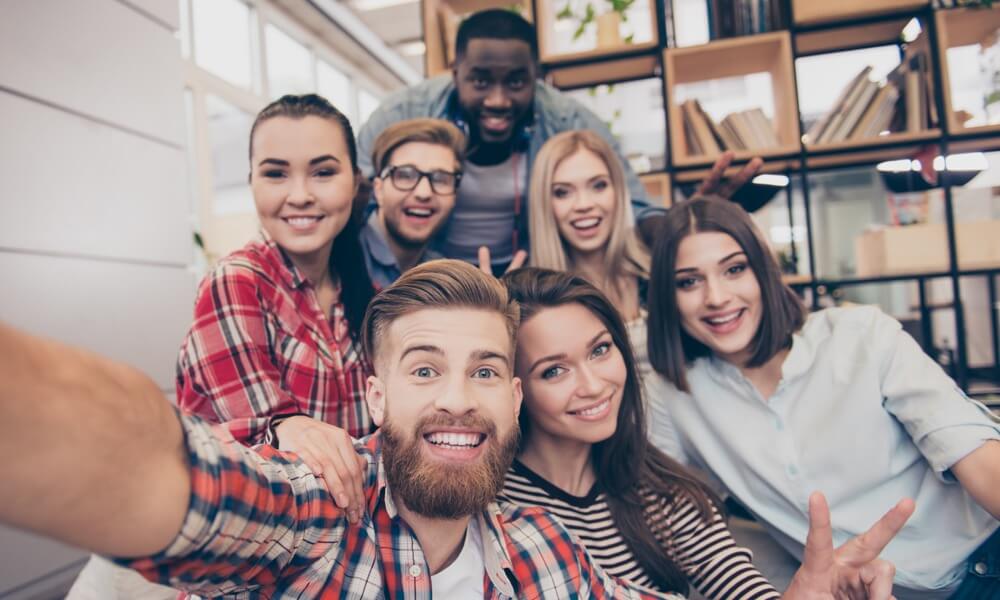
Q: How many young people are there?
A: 7